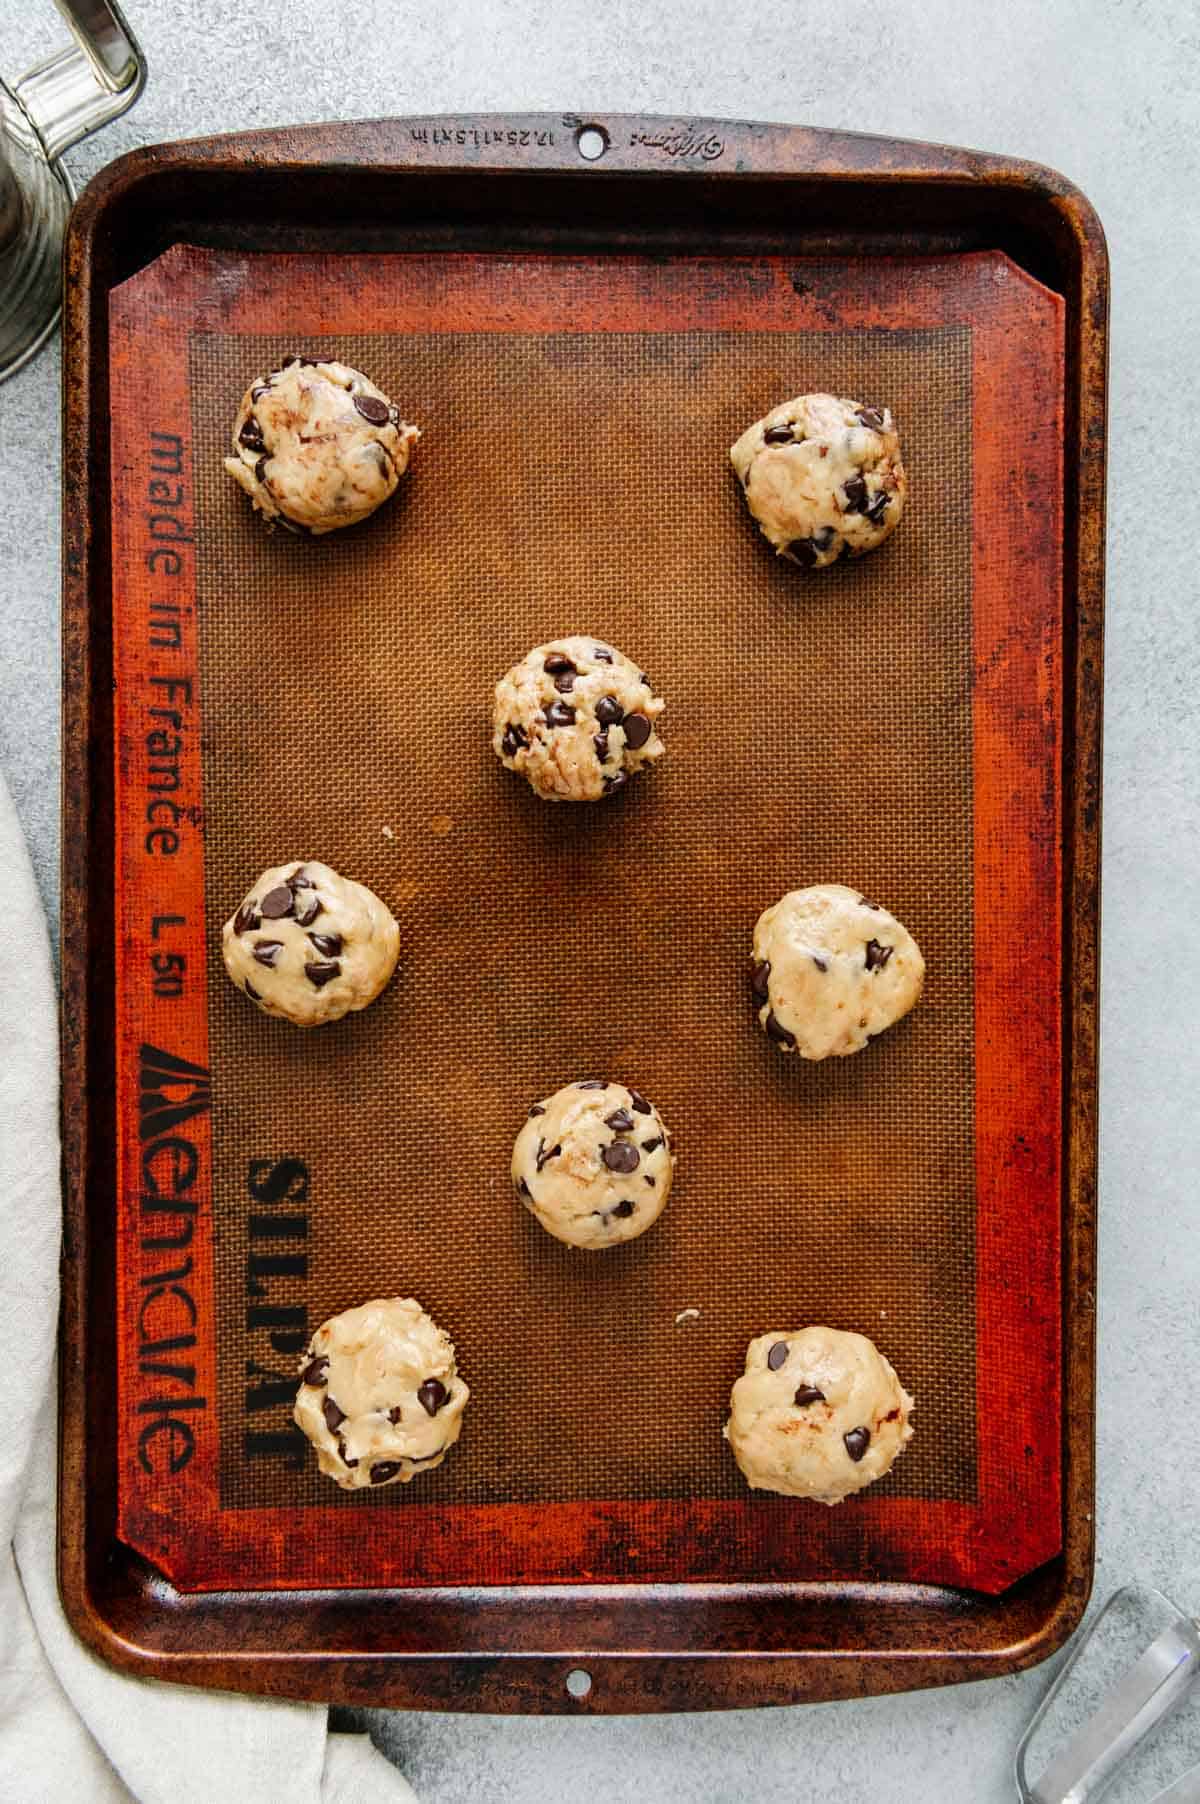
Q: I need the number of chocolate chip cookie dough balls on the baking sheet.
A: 8